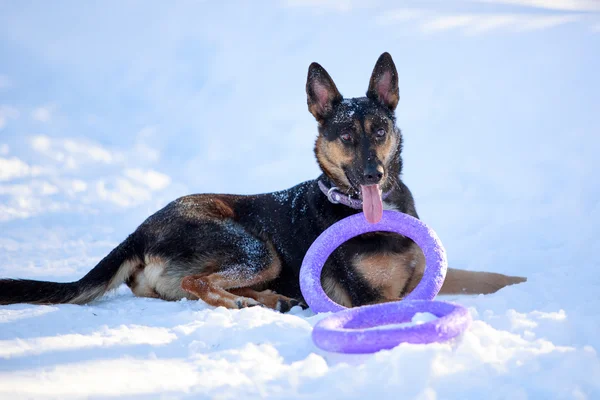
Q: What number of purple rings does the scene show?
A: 2